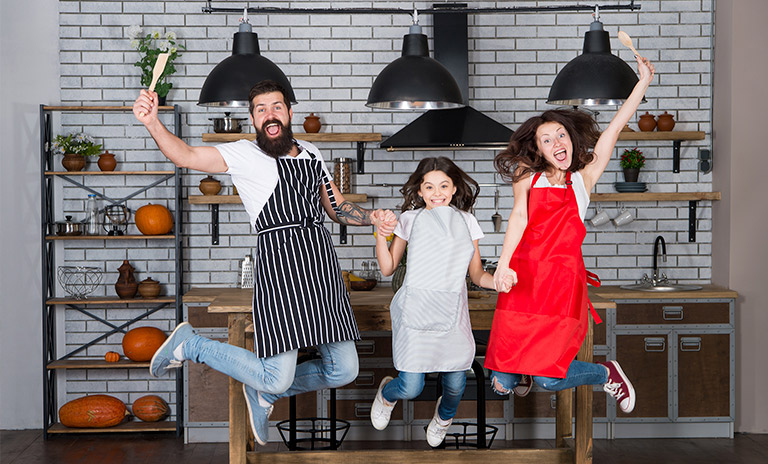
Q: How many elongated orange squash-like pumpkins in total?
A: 2